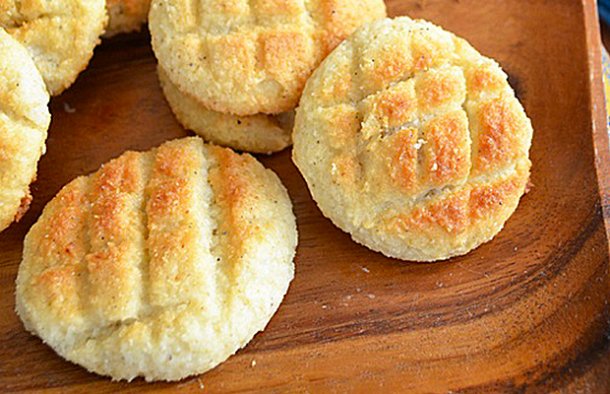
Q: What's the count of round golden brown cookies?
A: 7